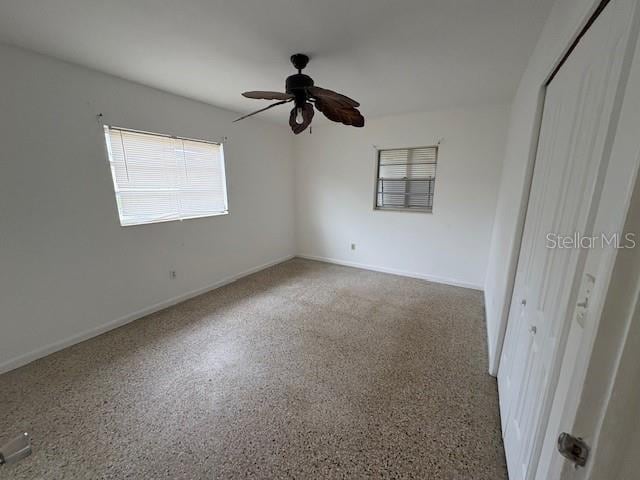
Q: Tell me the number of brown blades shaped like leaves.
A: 5